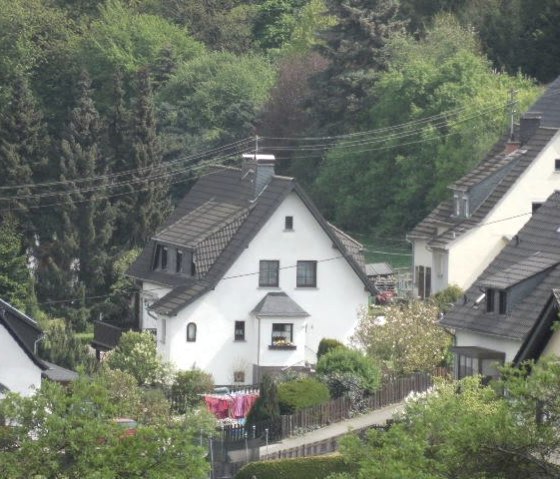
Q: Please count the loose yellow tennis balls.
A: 0